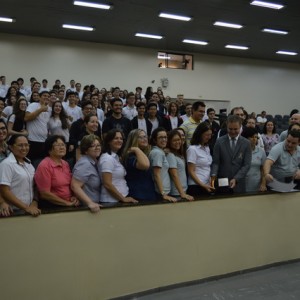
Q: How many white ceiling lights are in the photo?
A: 11